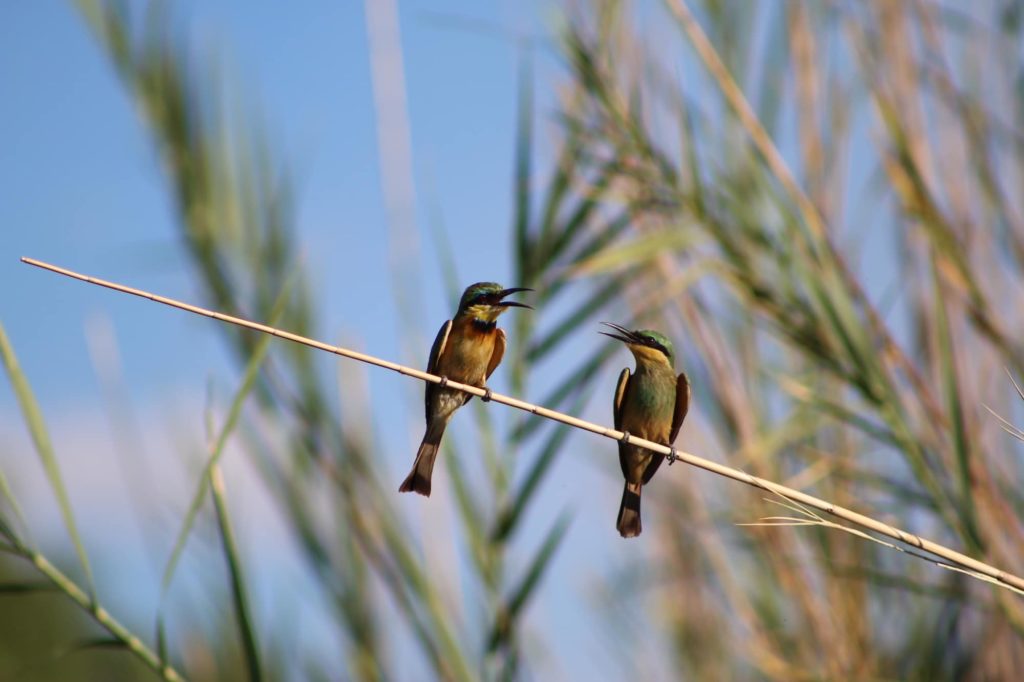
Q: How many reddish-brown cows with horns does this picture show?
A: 0